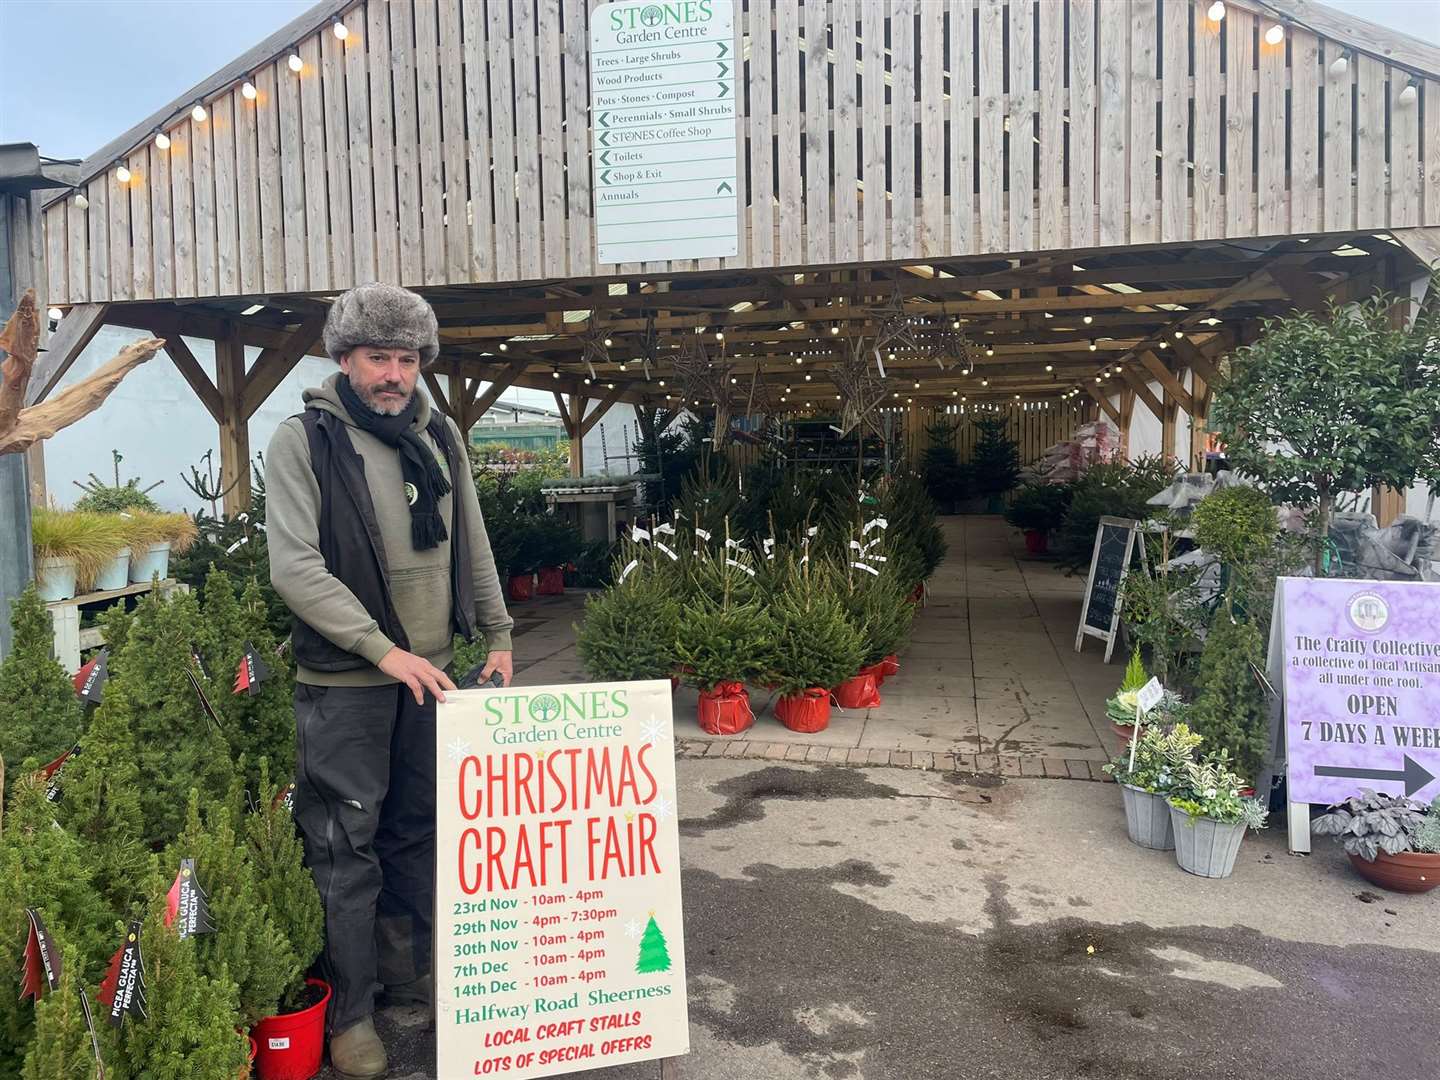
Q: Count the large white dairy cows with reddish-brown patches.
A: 0